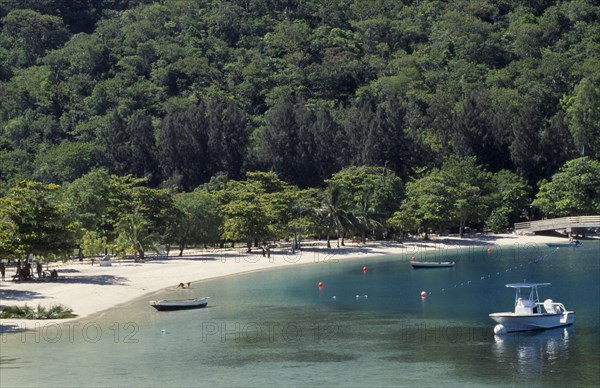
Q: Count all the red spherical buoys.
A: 5